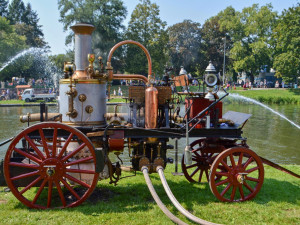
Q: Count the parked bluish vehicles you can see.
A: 1